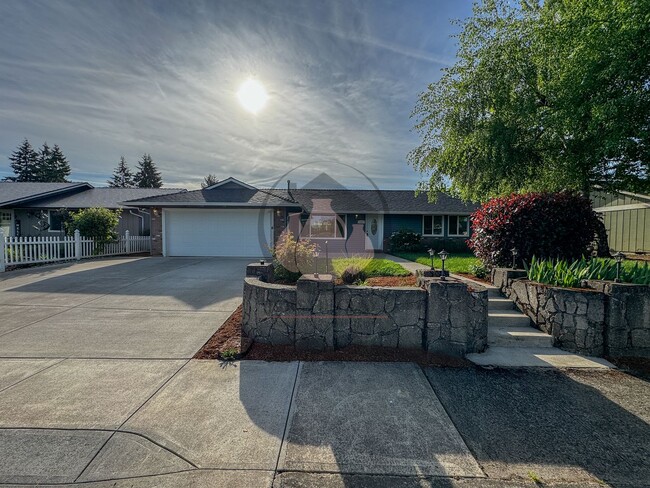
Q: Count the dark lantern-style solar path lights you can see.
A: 4